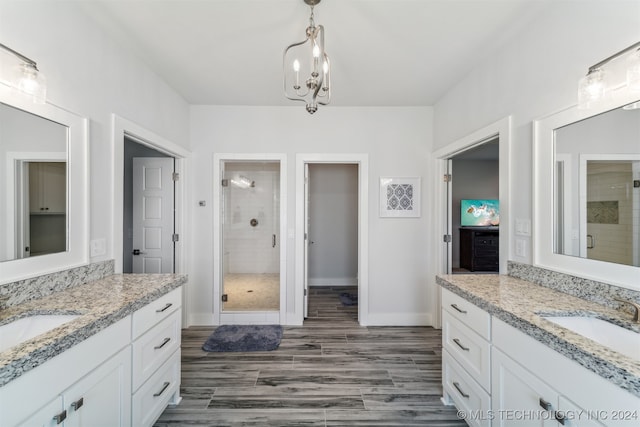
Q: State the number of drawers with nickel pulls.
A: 6